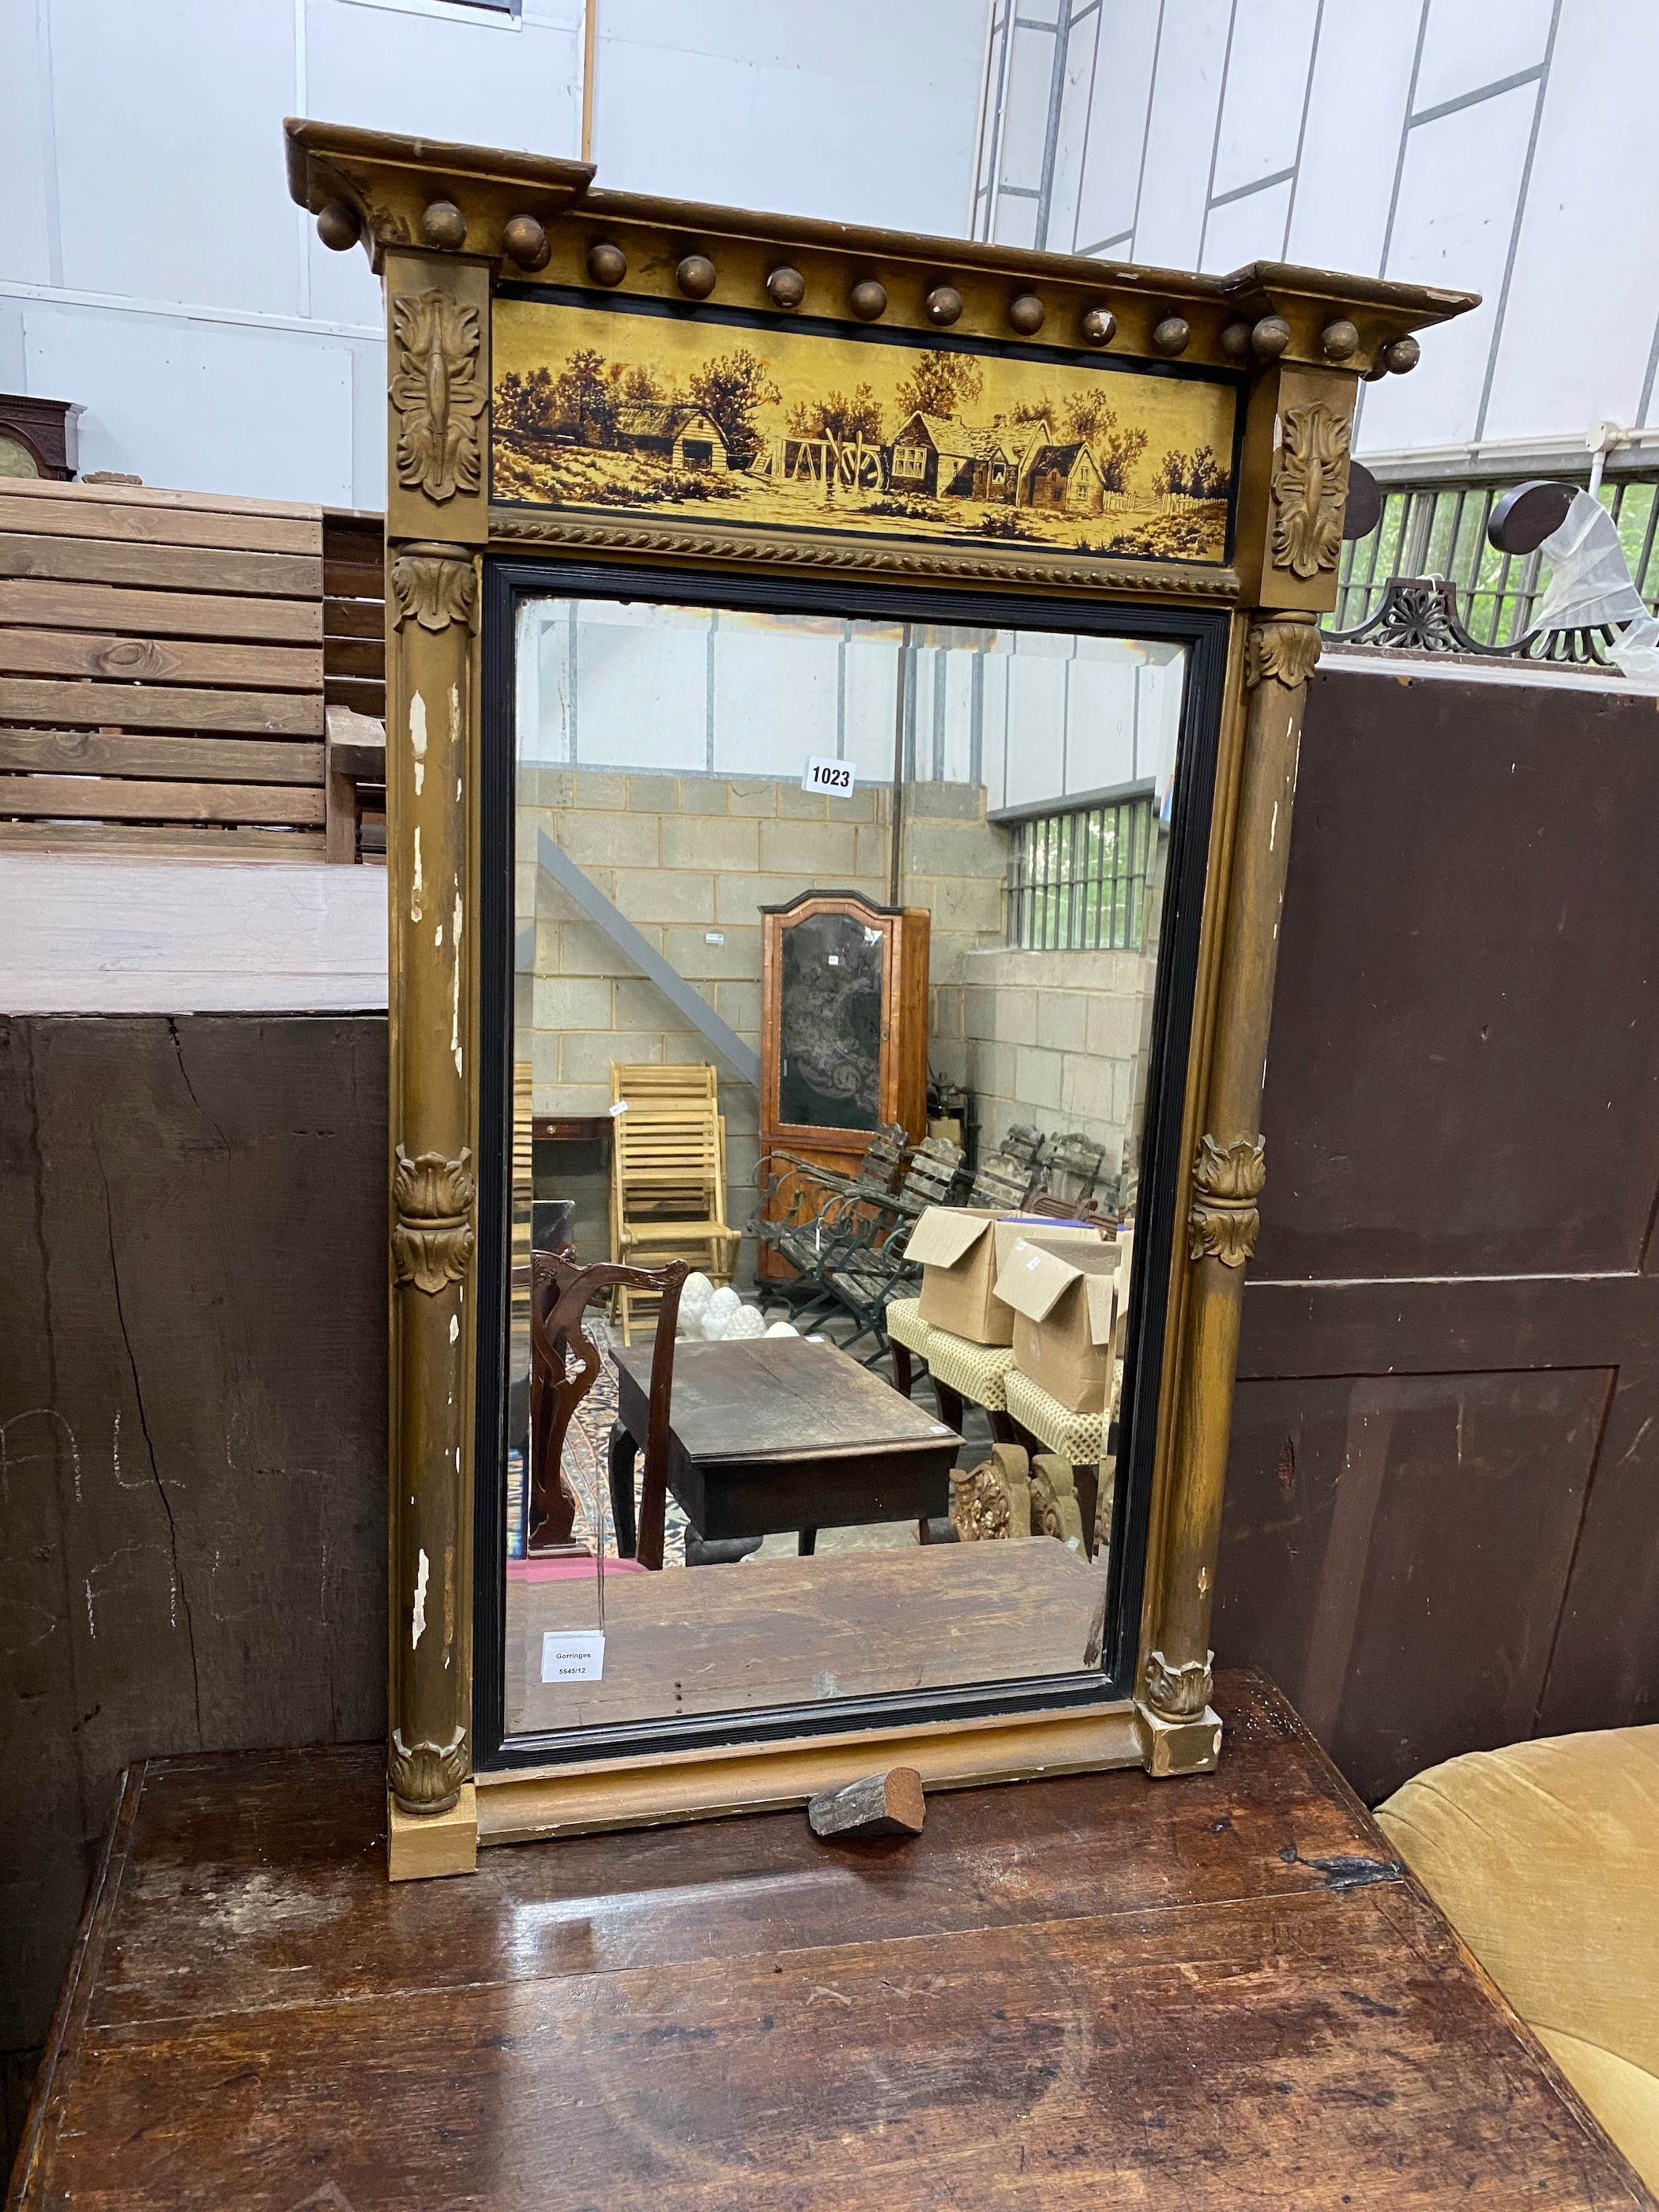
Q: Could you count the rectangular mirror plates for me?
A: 1